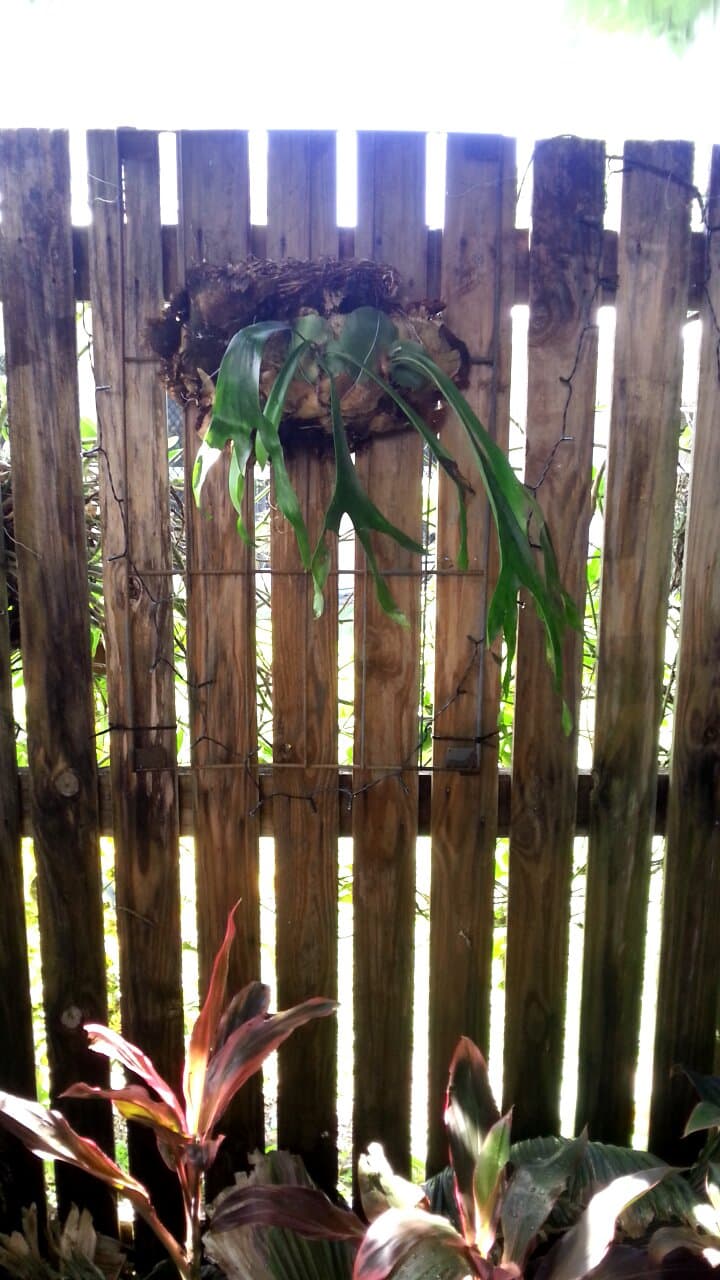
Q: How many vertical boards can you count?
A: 10